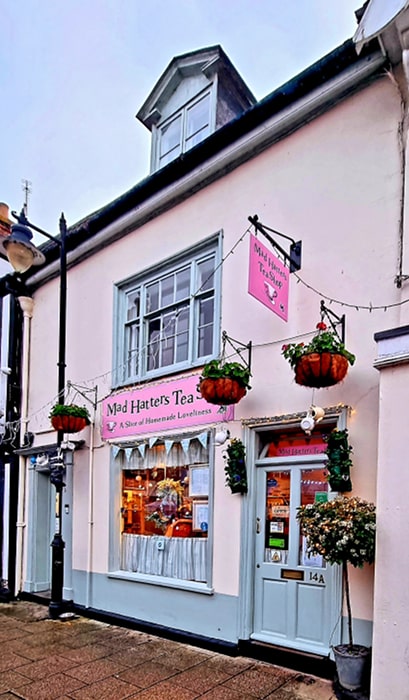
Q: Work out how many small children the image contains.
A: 0